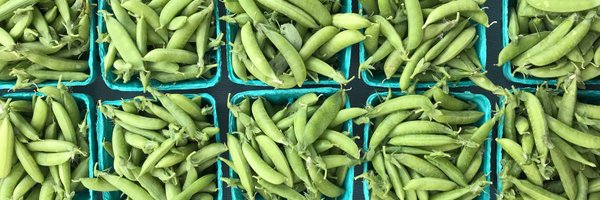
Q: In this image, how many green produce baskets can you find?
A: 10